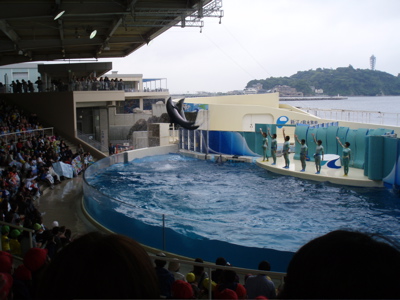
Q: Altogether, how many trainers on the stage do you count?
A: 6